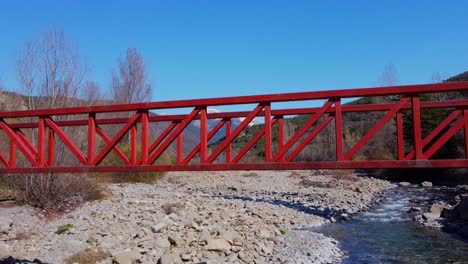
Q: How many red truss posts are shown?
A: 15